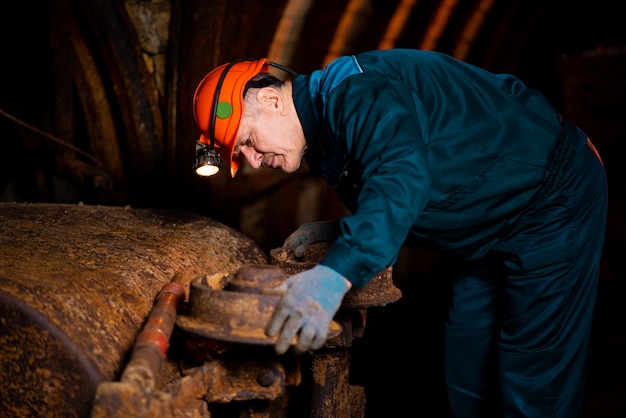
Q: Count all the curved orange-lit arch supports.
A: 5